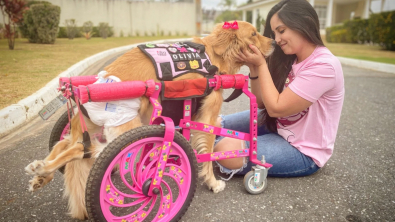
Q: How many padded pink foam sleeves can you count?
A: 3